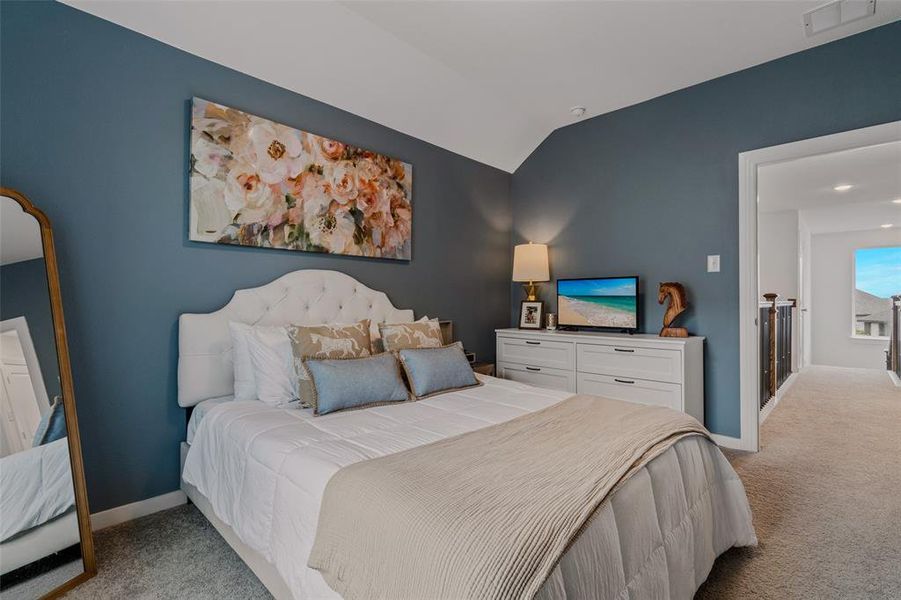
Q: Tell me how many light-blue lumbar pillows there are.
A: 2